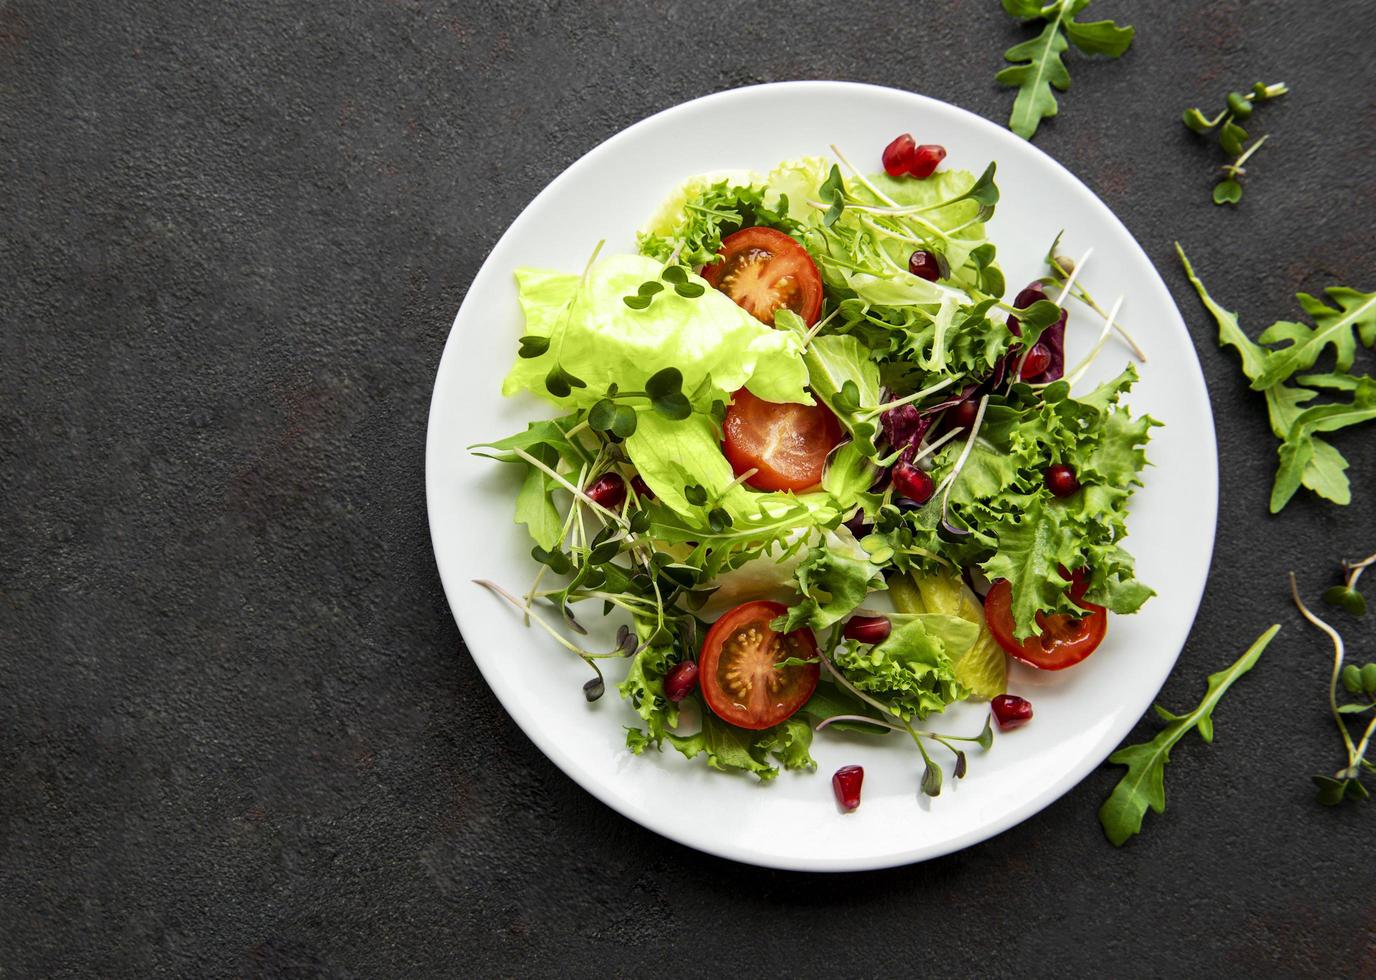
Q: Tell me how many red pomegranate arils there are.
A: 13